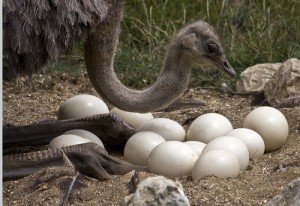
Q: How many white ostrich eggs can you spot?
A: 13